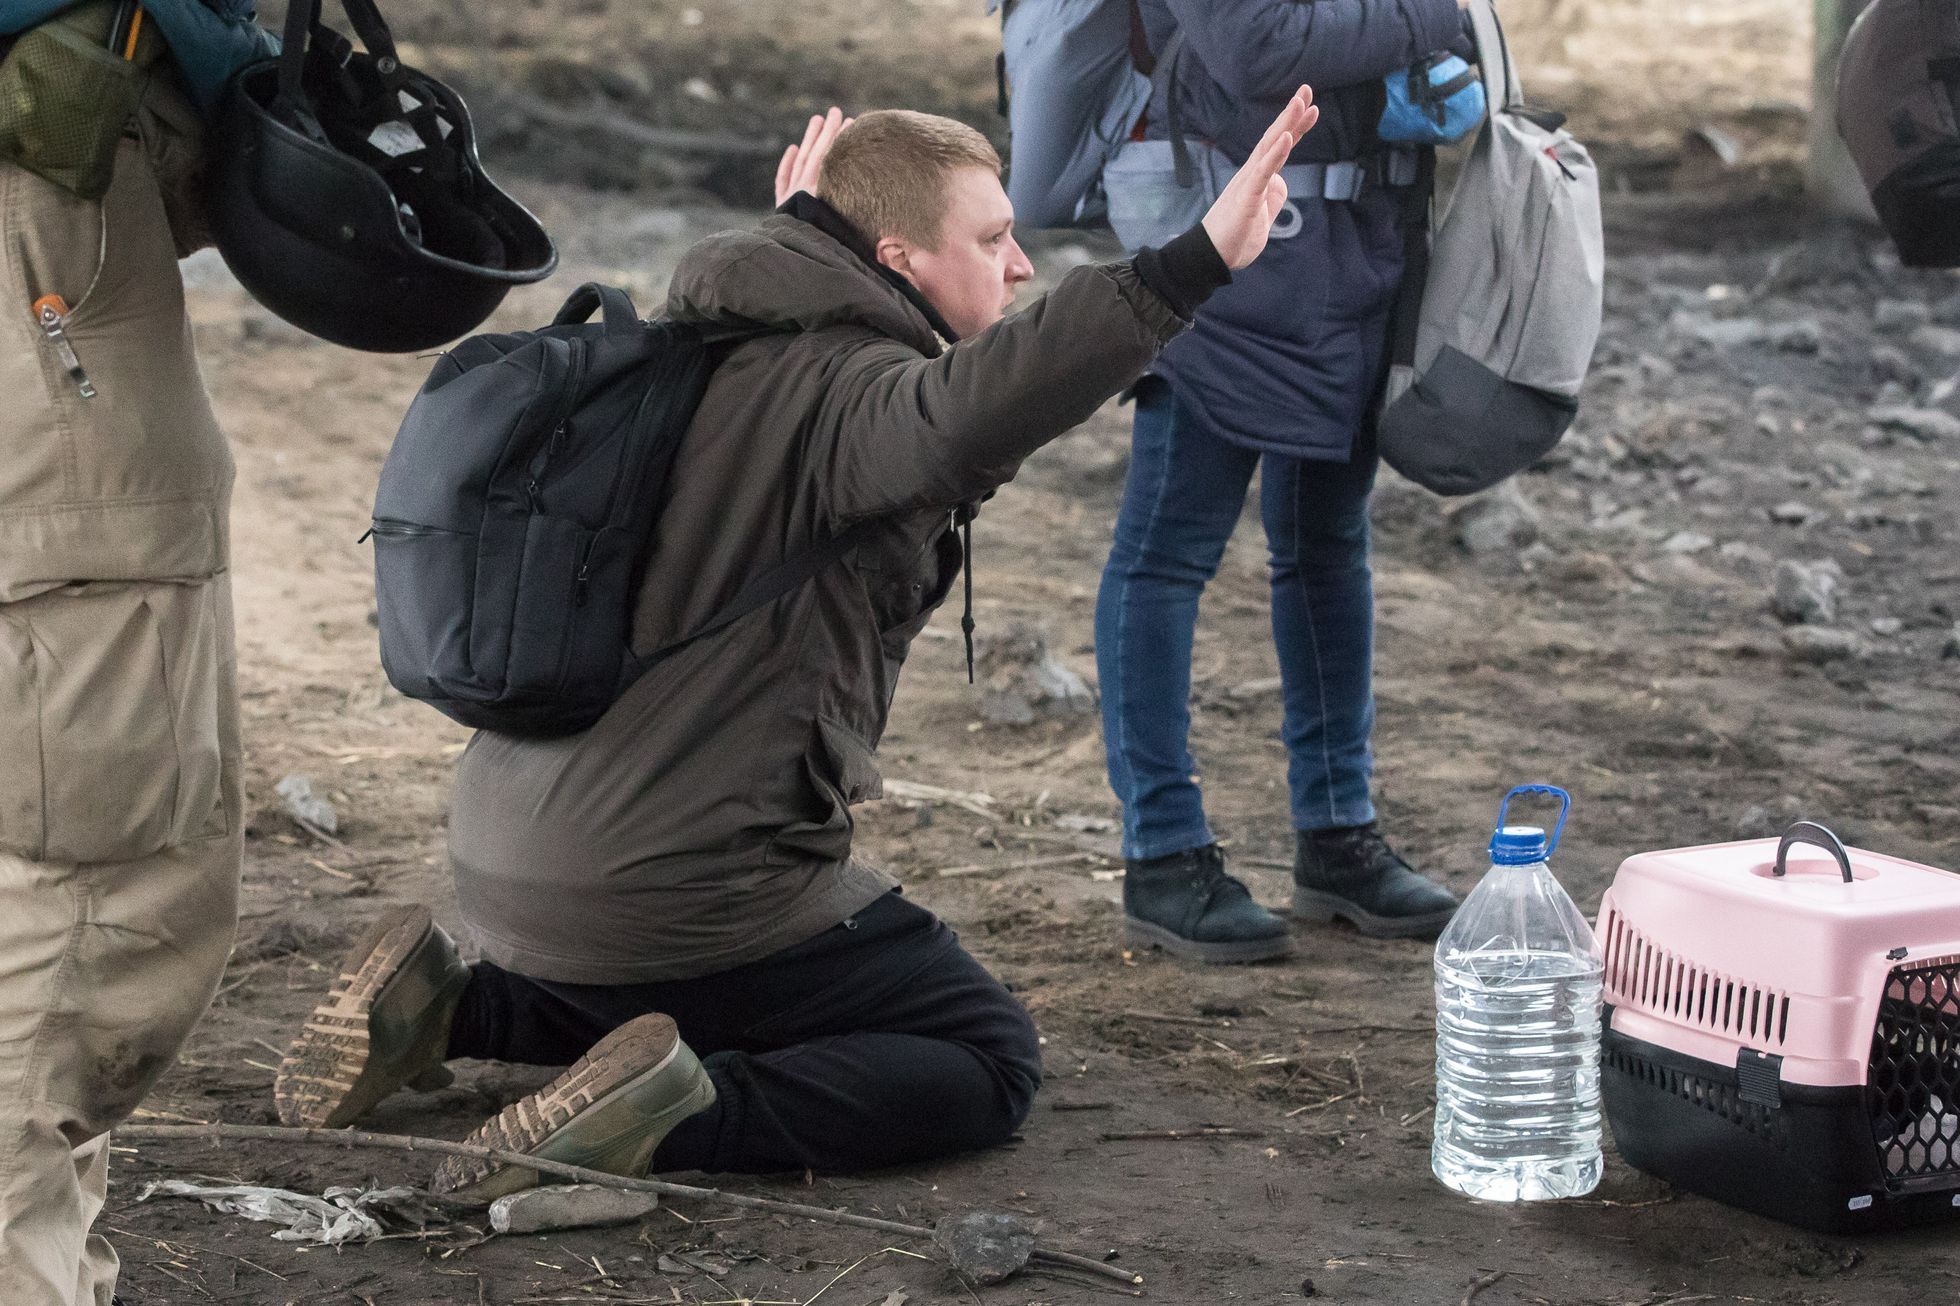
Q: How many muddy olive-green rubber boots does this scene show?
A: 2